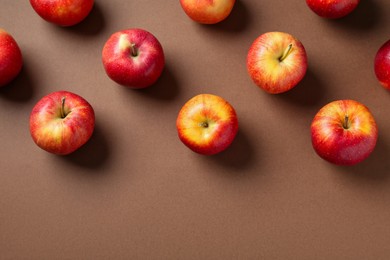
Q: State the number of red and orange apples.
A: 10